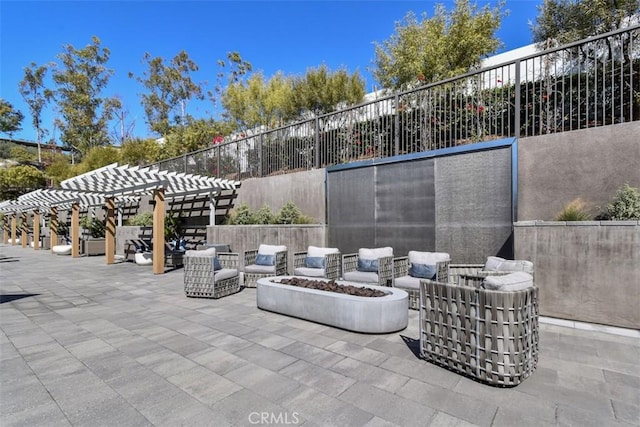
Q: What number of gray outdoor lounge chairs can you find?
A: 7